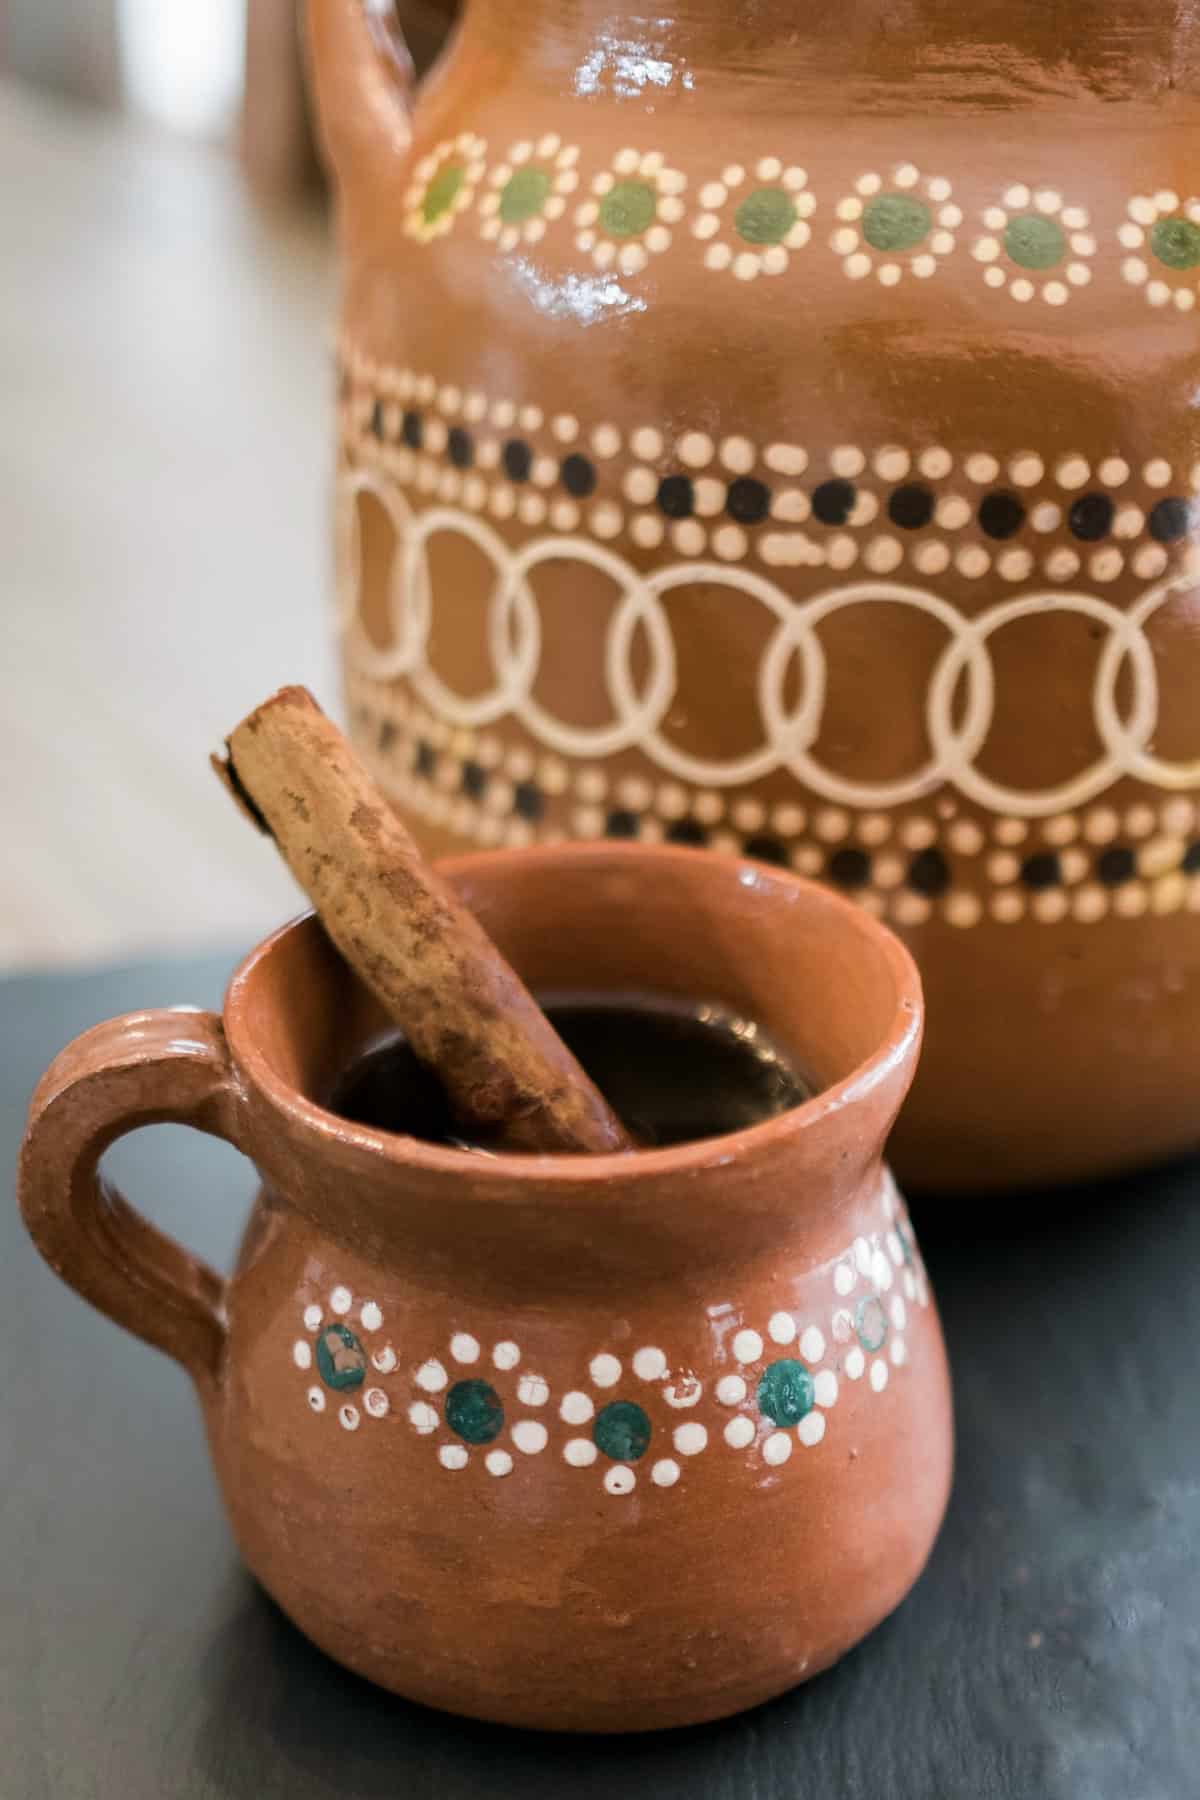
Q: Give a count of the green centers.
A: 13